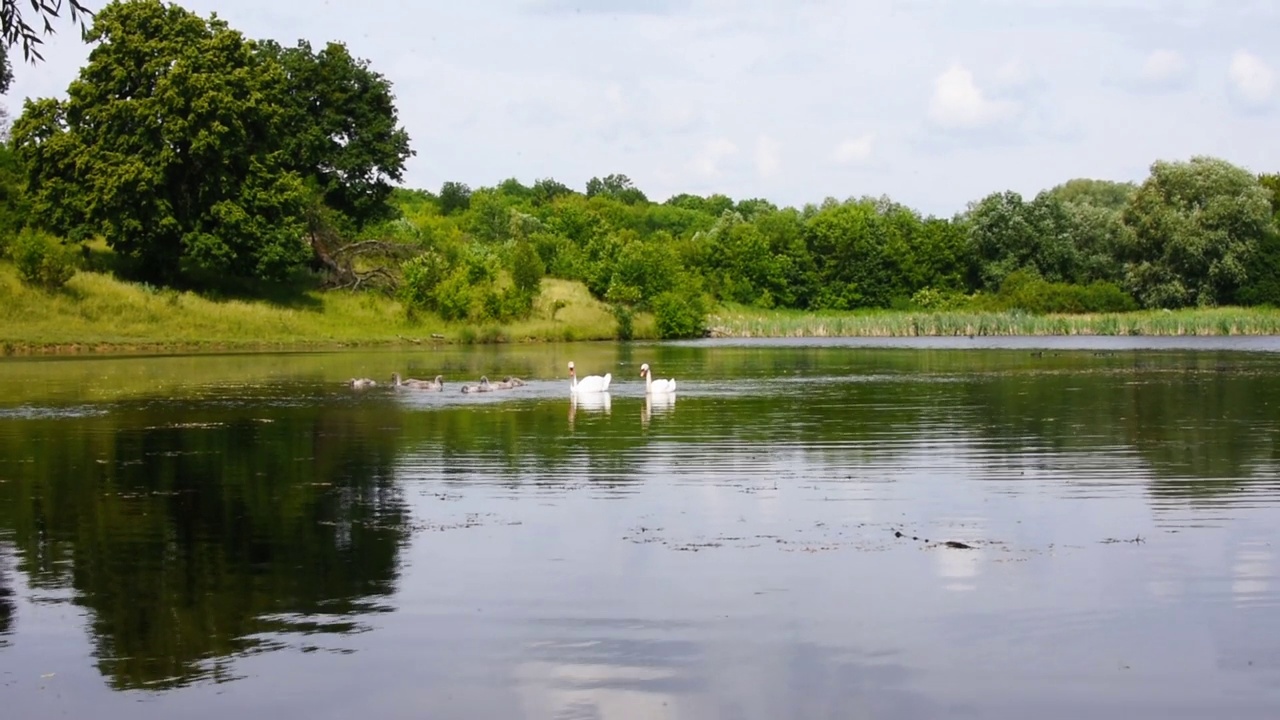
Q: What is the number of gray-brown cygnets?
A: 6